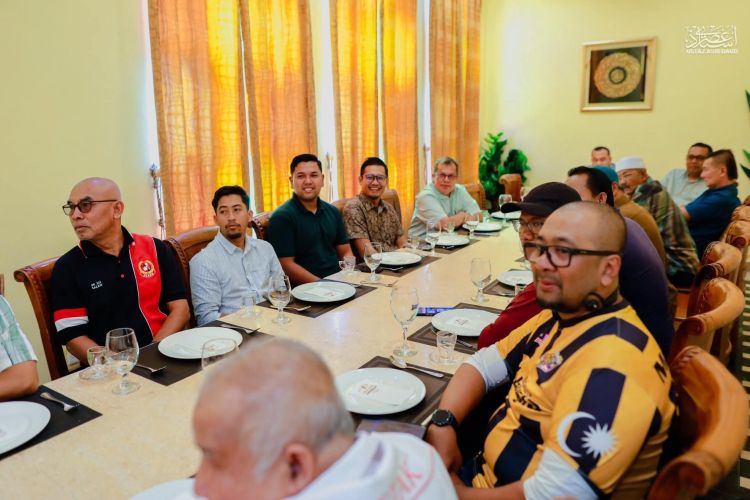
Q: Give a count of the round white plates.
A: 11